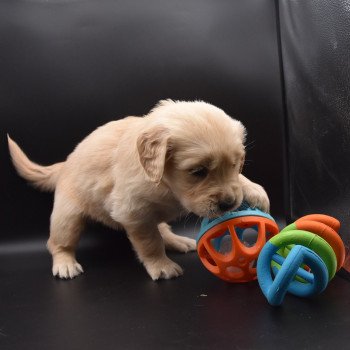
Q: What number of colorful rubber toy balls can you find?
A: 2